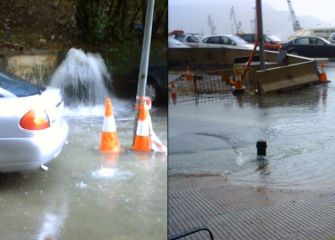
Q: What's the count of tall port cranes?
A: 3